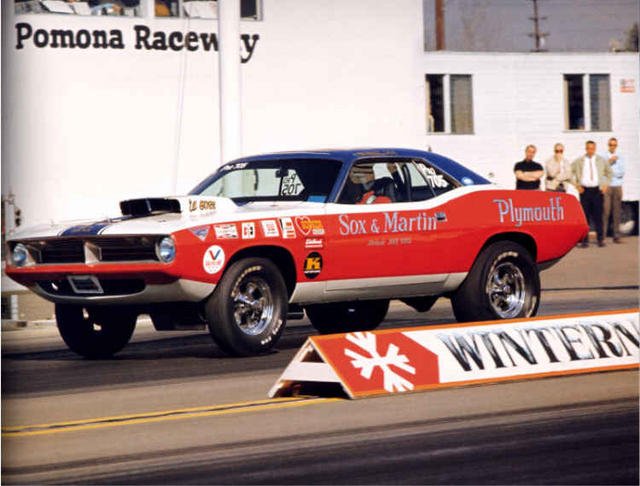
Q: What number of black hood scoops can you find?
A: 1